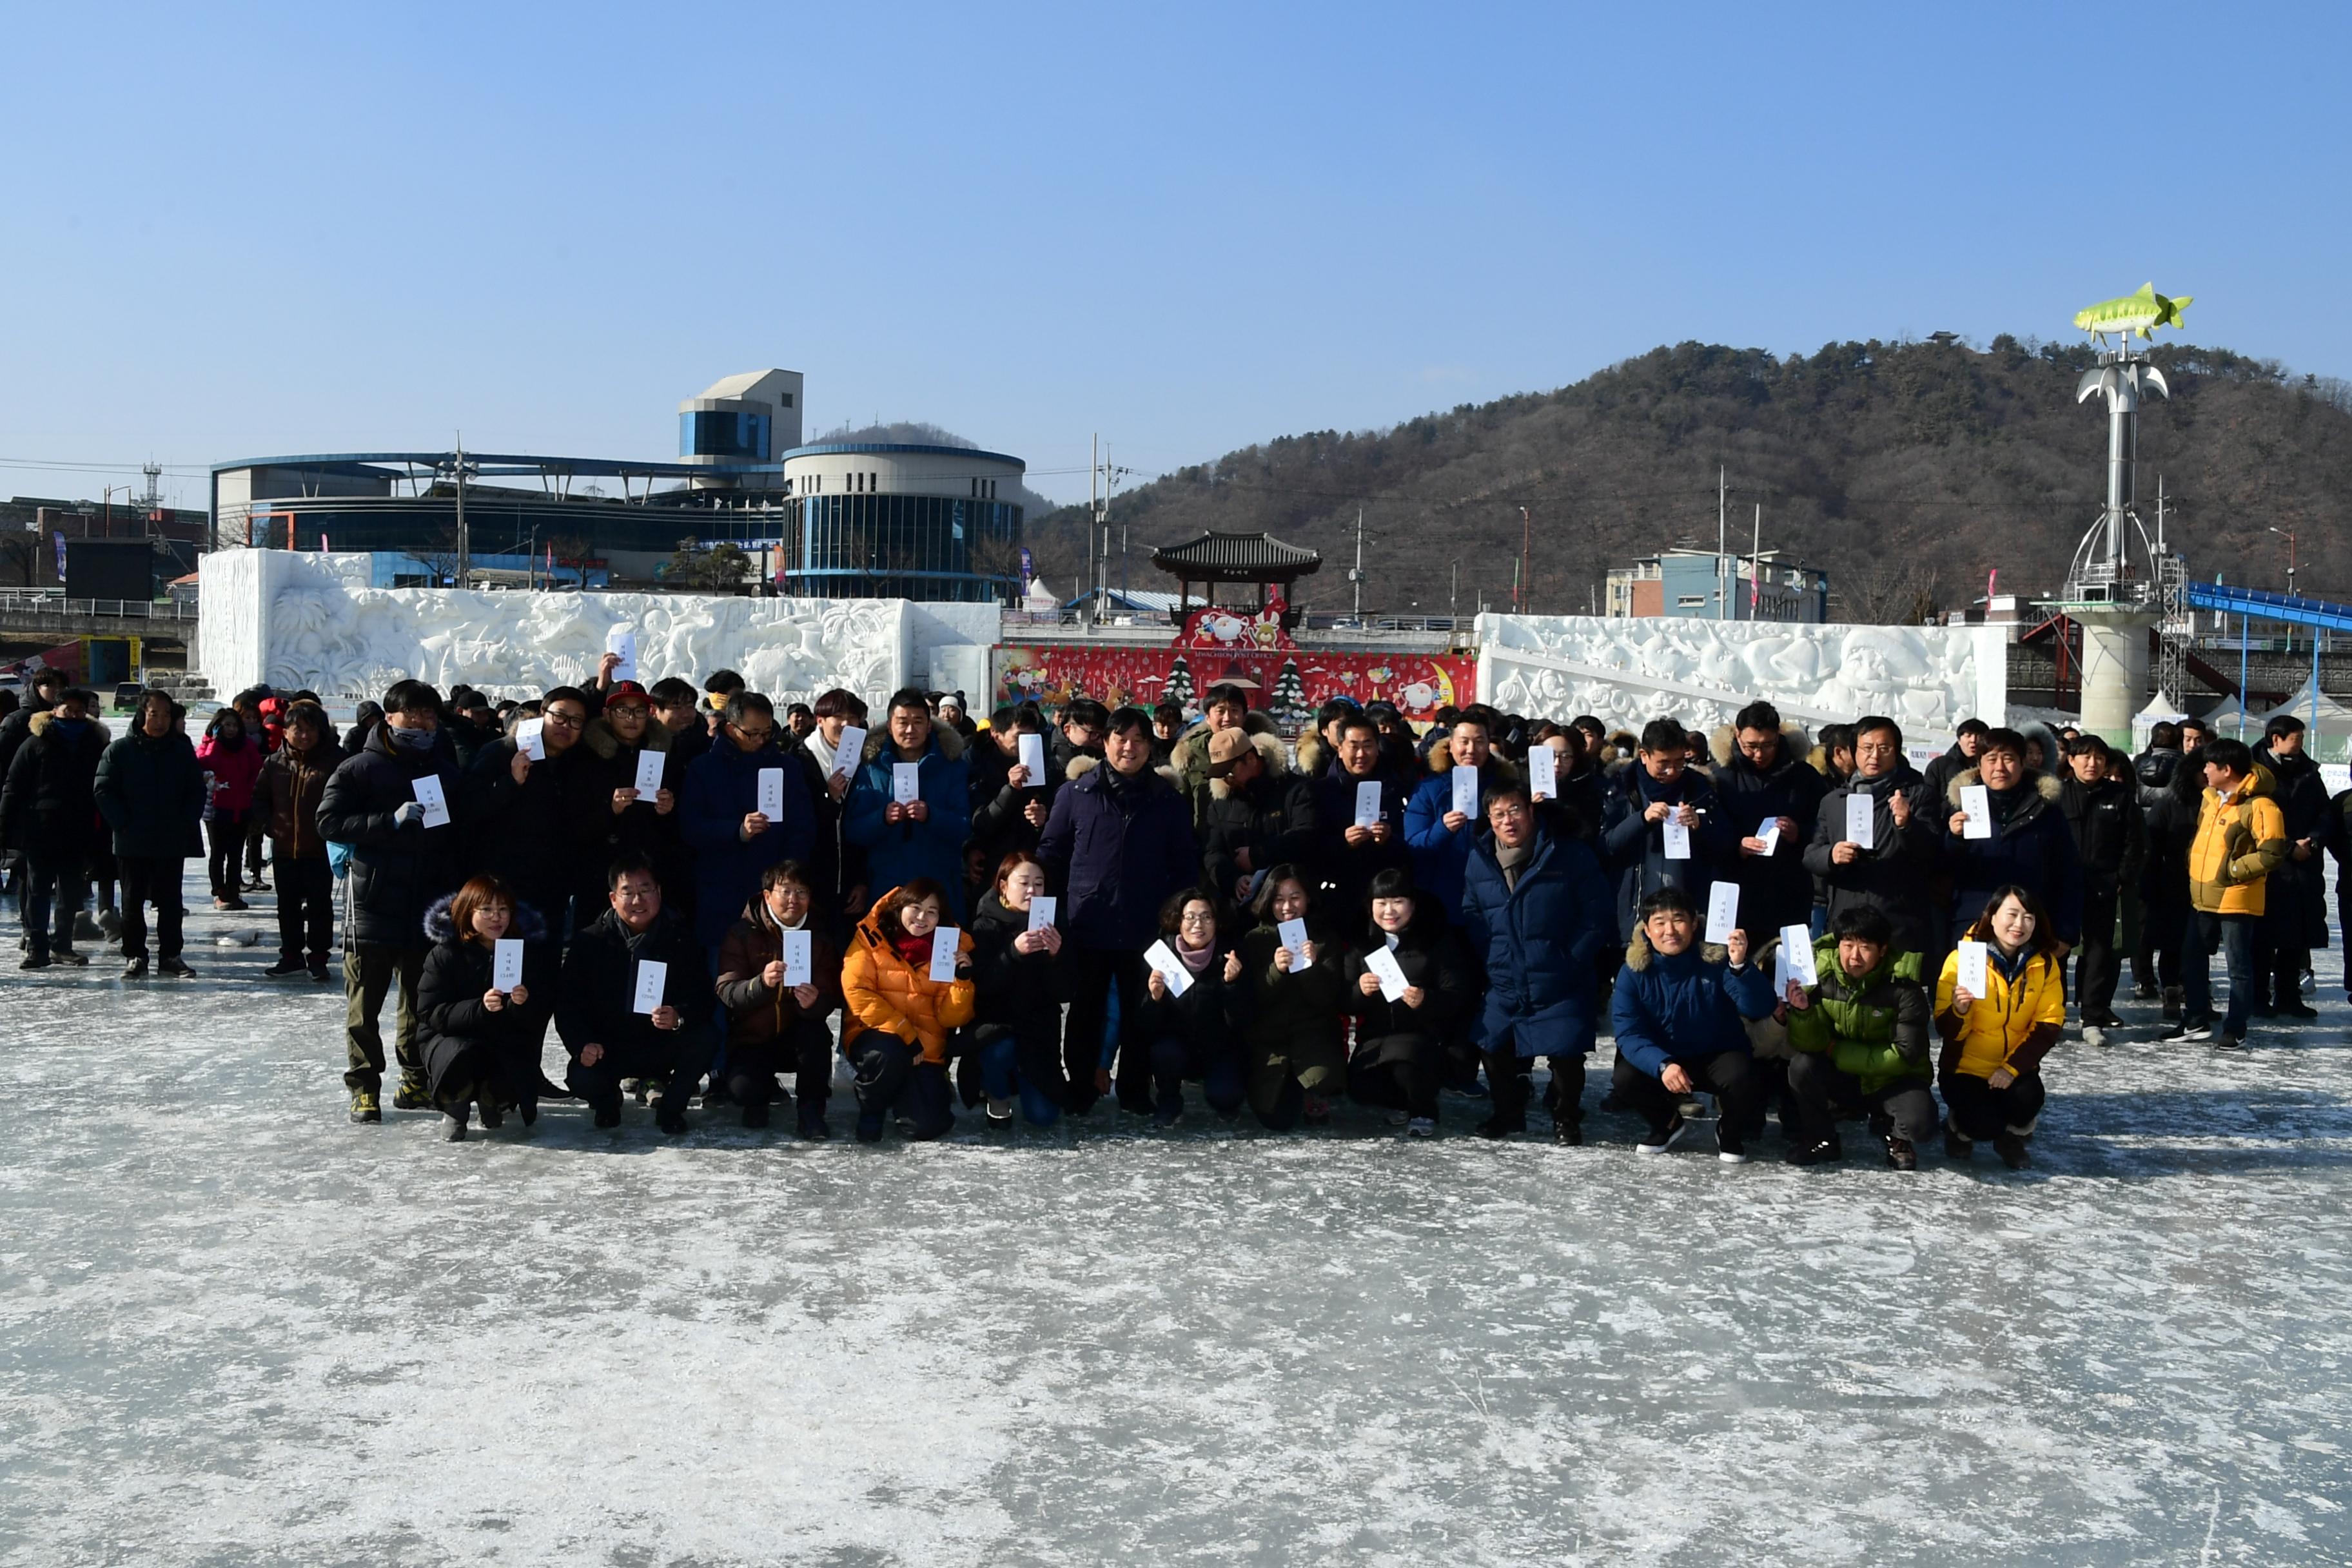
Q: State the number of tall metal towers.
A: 1